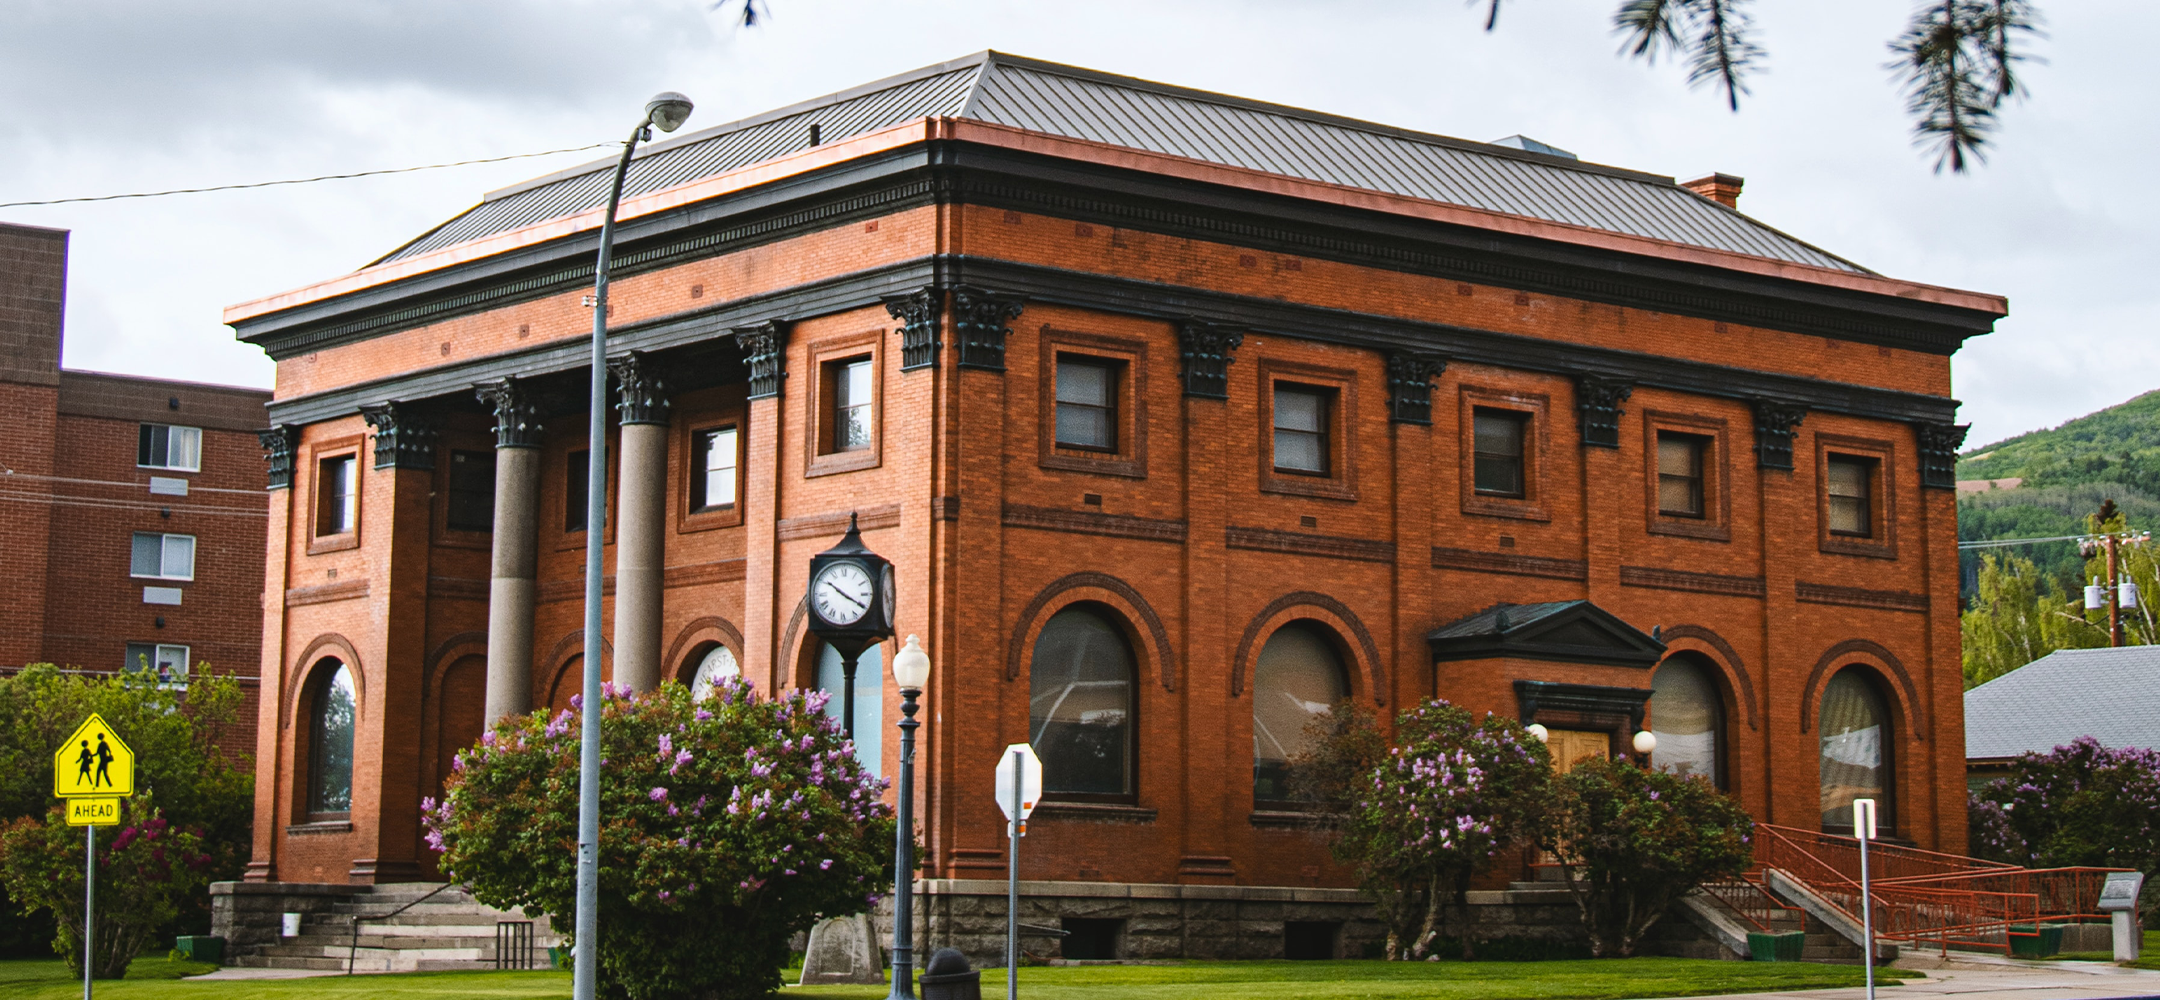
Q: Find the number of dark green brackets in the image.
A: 12